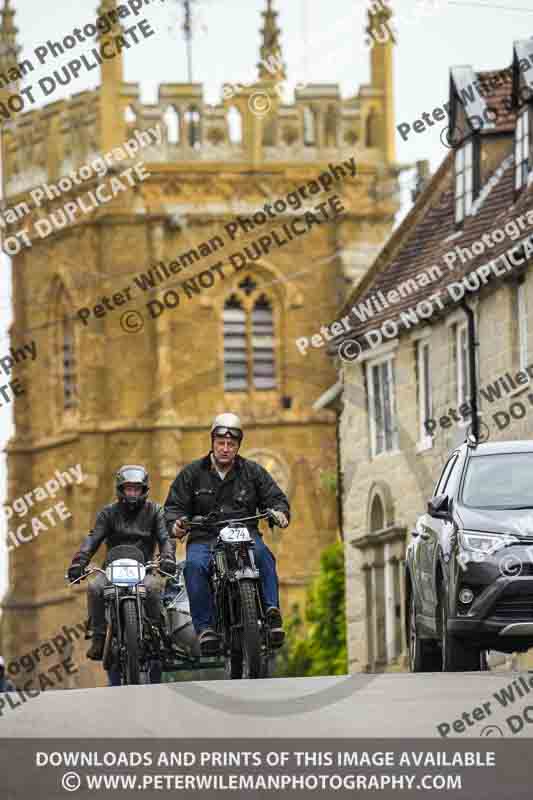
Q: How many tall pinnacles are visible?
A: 4